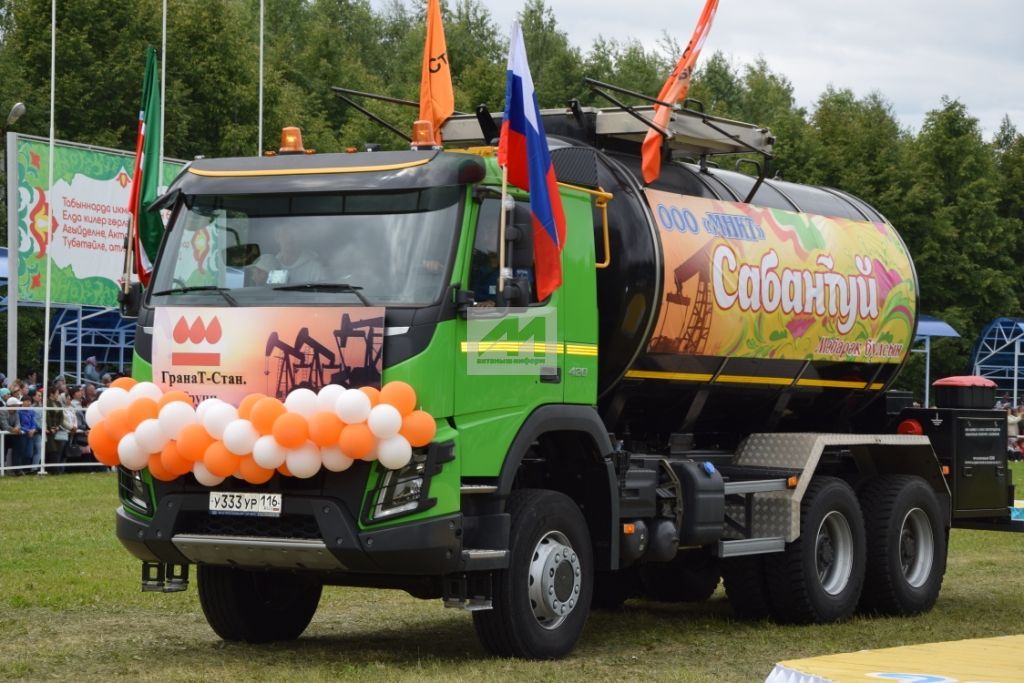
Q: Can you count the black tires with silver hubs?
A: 3